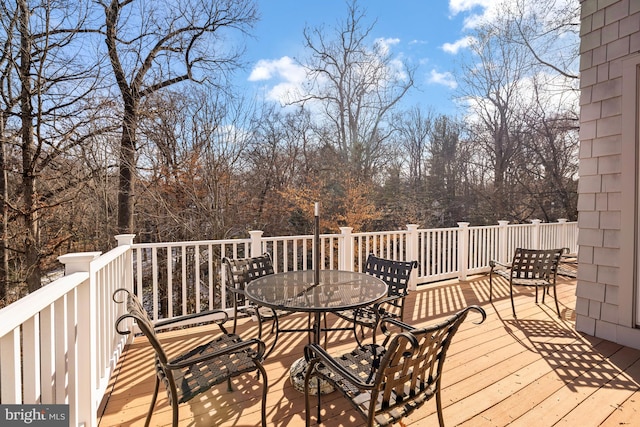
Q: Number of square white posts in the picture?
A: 9